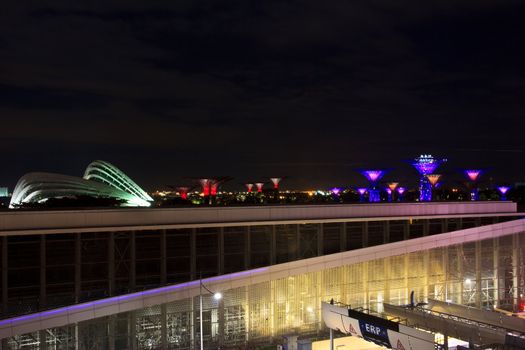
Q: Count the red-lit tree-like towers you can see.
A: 6